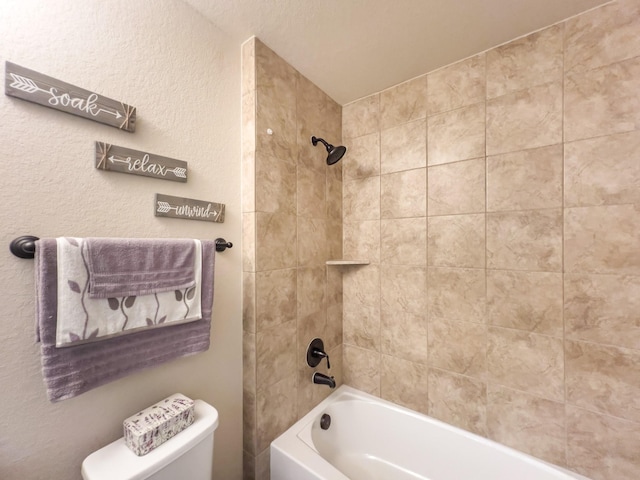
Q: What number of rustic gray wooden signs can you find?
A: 3